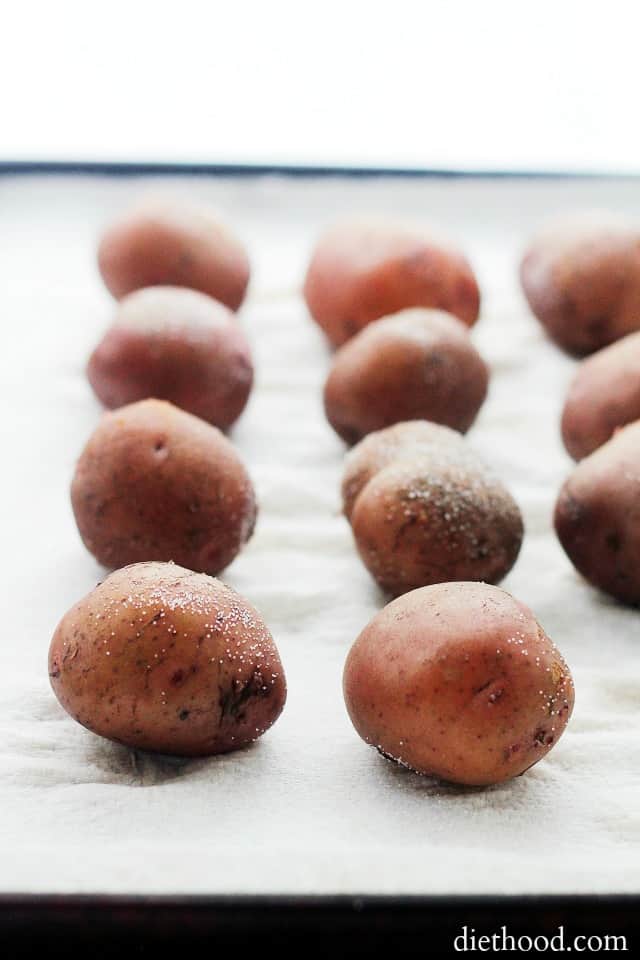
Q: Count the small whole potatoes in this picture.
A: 11